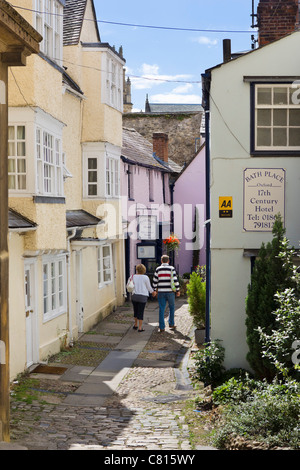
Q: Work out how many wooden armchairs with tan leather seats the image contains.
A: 0